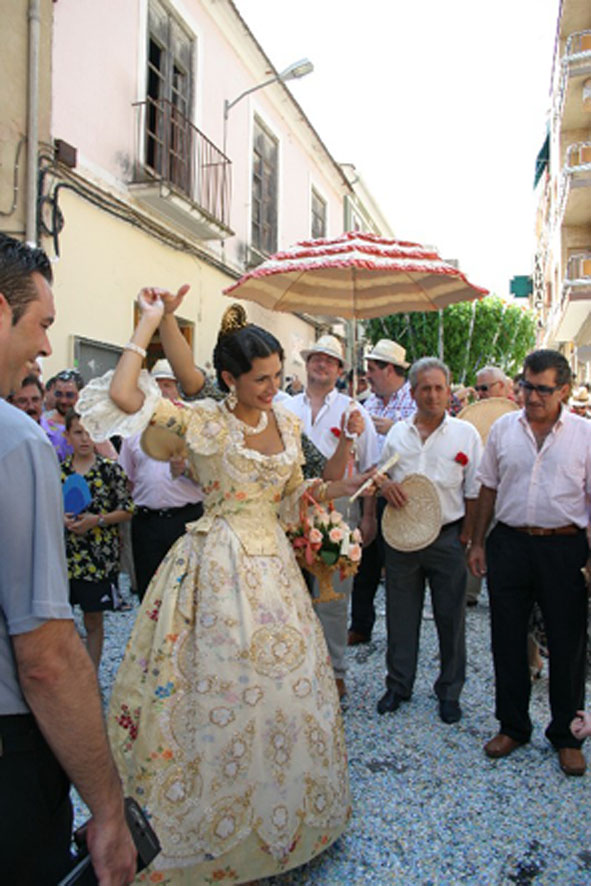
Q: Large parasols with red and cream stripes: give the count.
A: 1